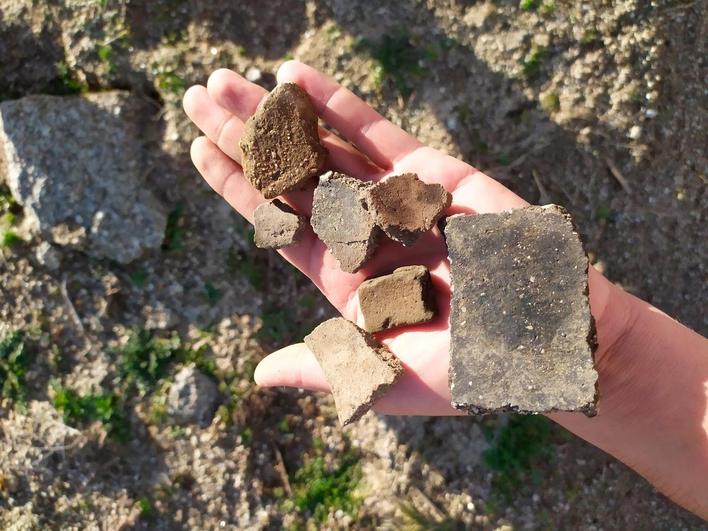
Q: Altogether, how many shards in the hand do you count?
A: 7